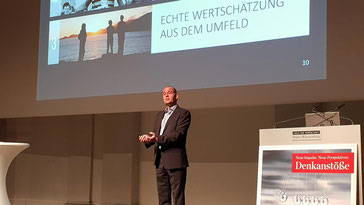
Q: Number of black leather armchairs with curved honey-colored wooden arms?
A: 0